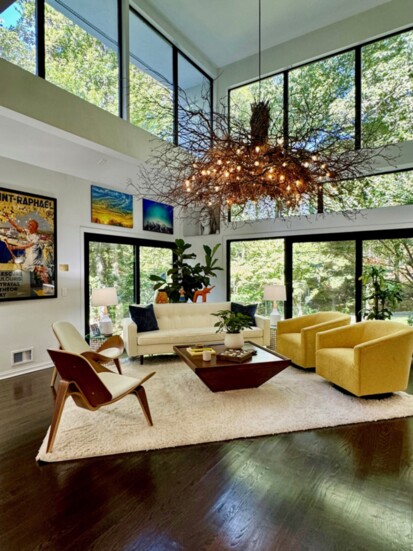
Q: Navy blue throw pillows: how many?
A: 2